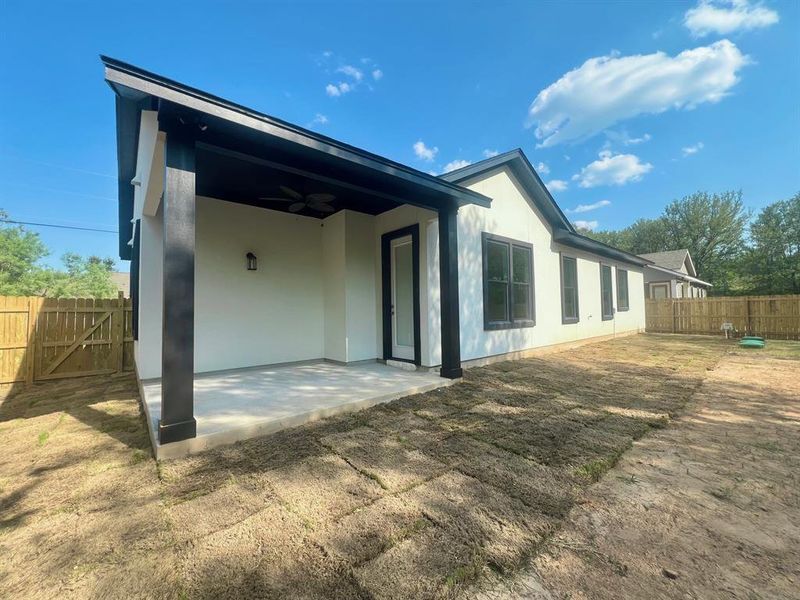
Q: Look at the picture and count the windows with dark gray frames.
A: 4